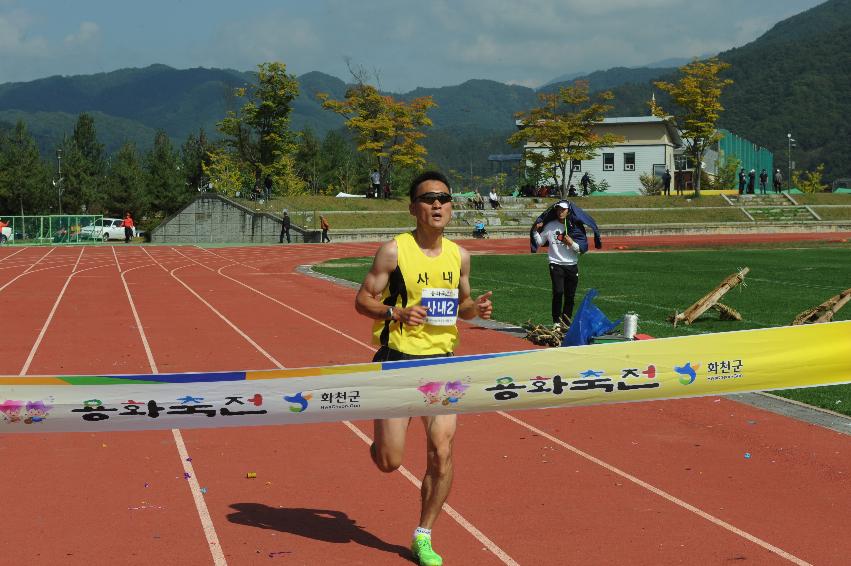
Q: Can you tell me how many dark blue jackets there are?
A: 1